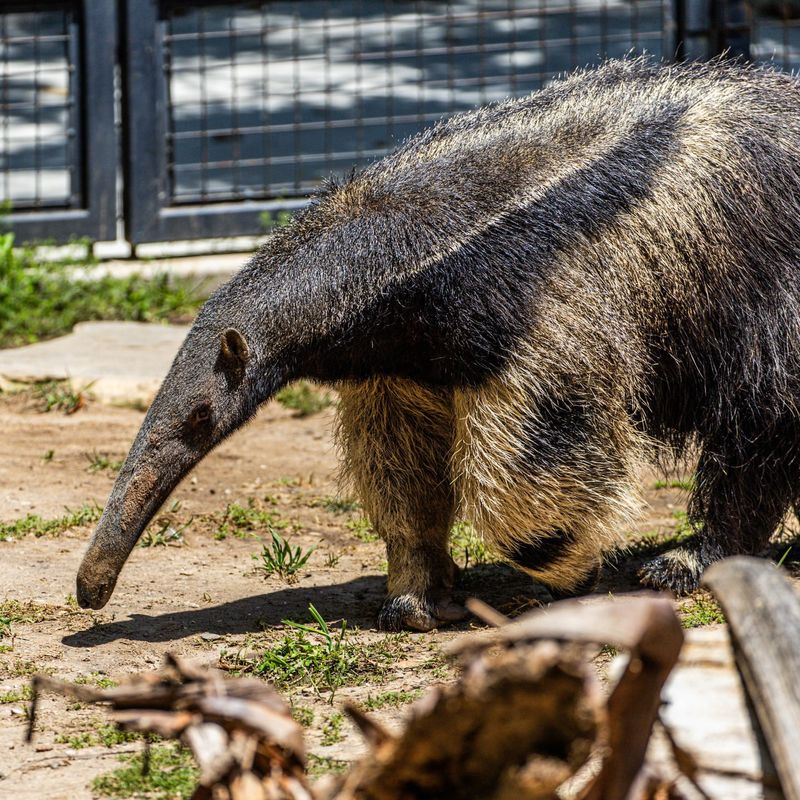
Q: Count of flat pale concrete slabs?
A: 1